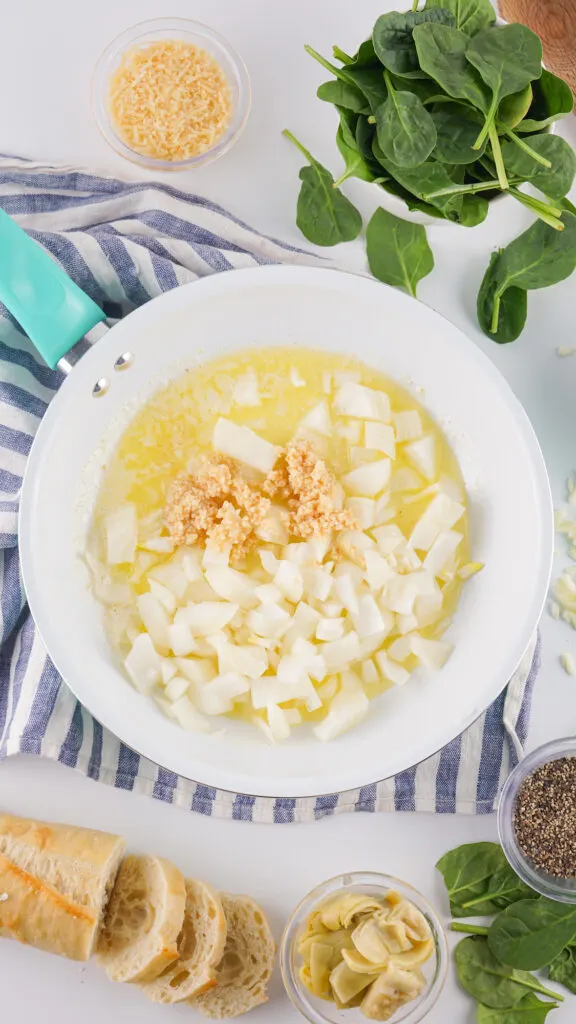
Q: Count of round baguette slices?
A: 3